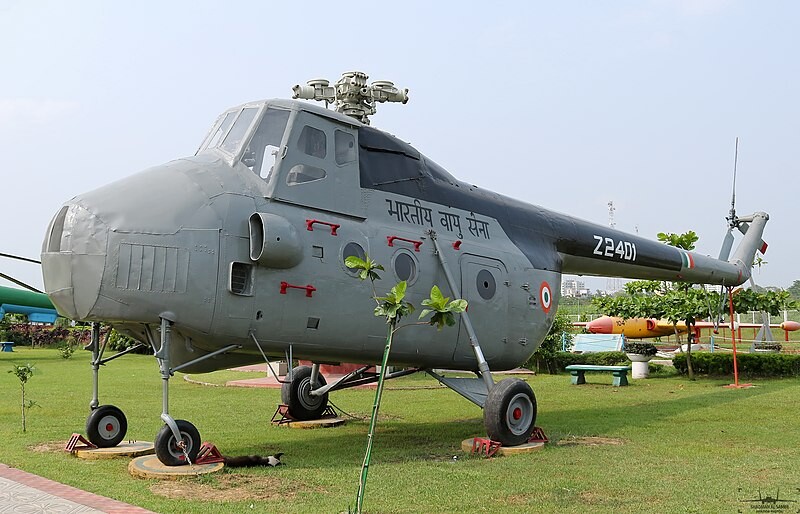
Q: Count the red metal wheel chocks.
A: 6